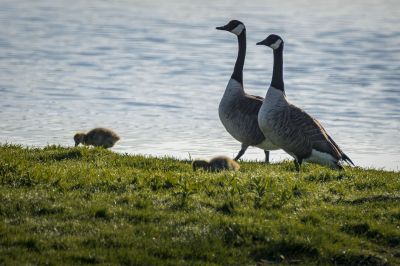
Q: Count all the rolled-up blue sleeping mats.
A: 0